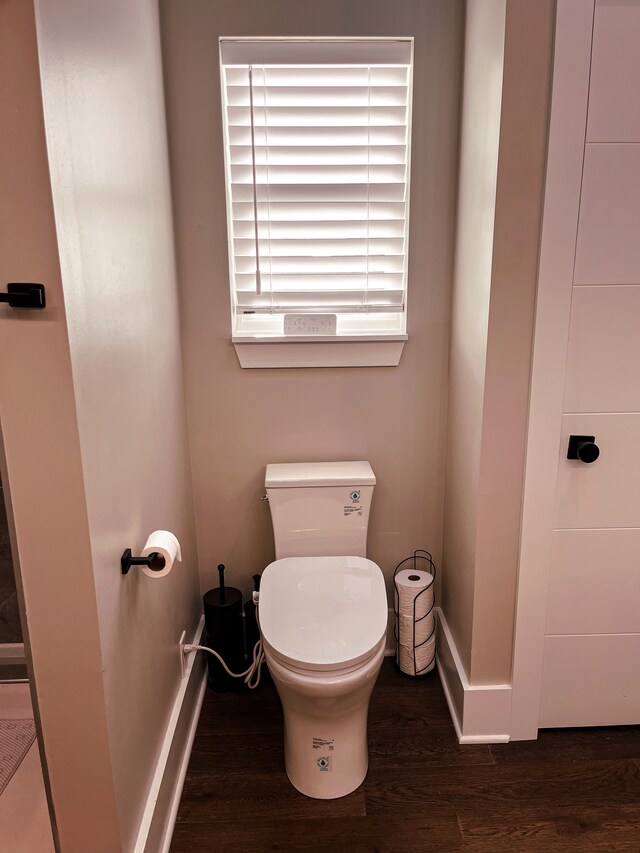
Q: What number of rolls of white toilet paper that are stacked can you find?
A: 3